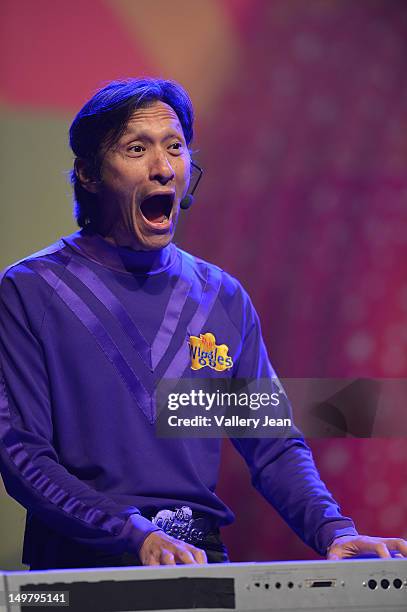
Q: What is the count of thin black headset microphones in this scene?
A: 1